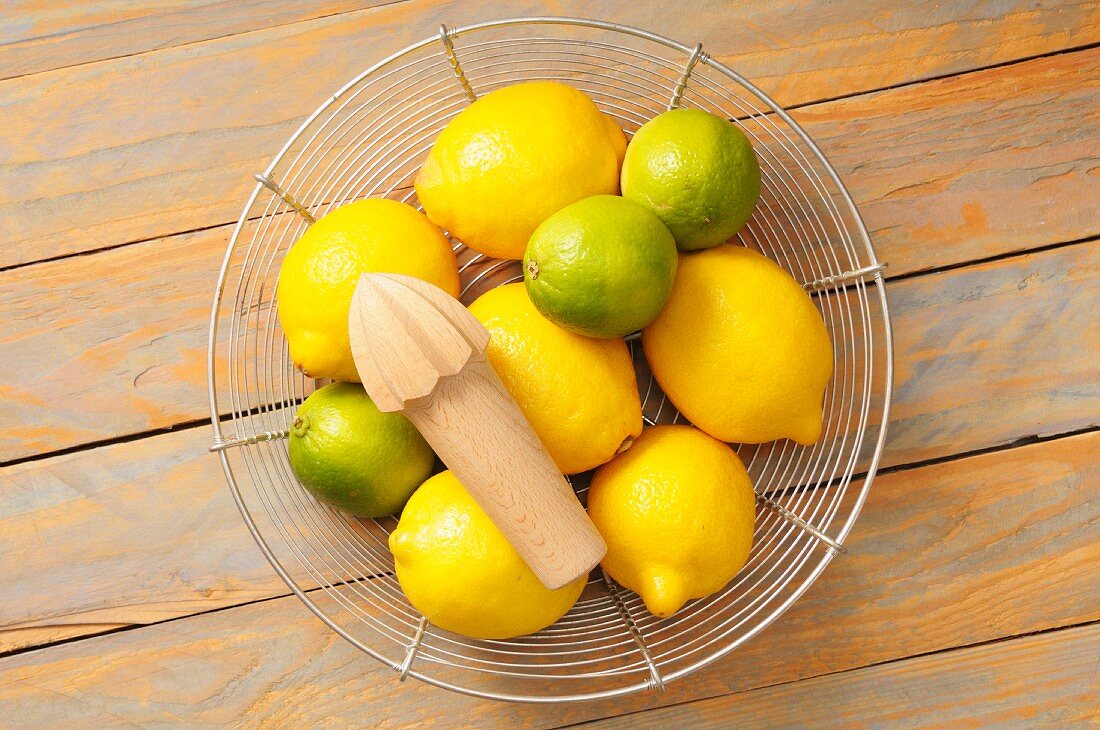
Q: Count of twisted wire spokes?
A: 8